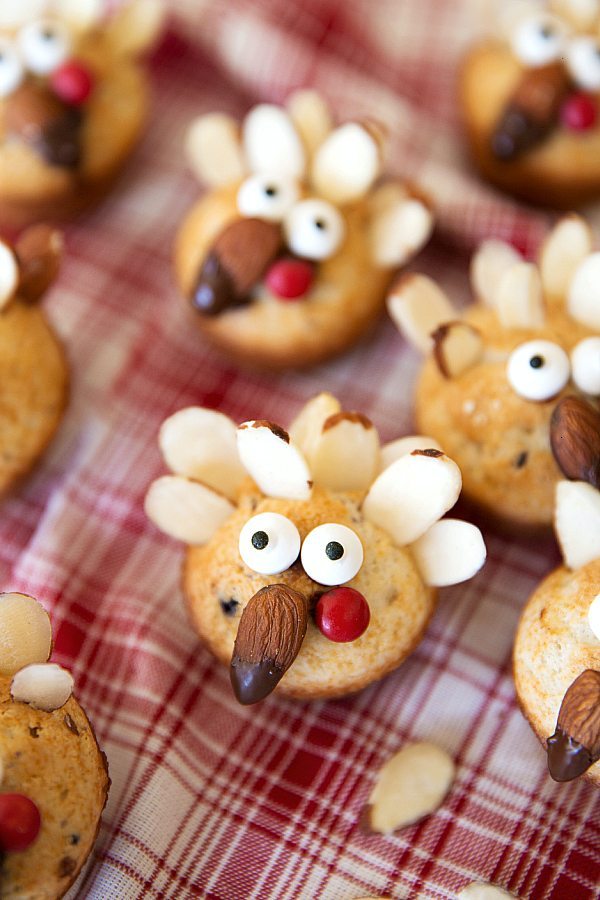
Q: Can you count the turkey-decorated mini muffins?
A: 8